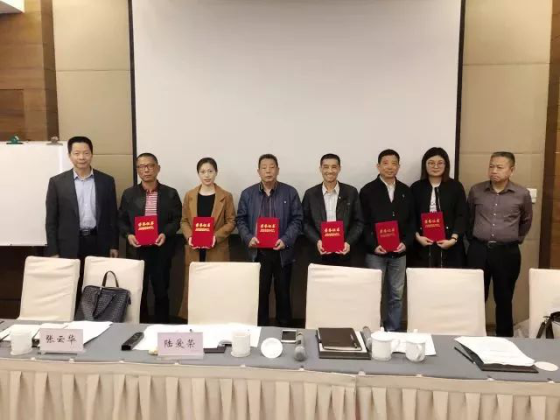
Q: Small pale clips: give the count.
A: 10